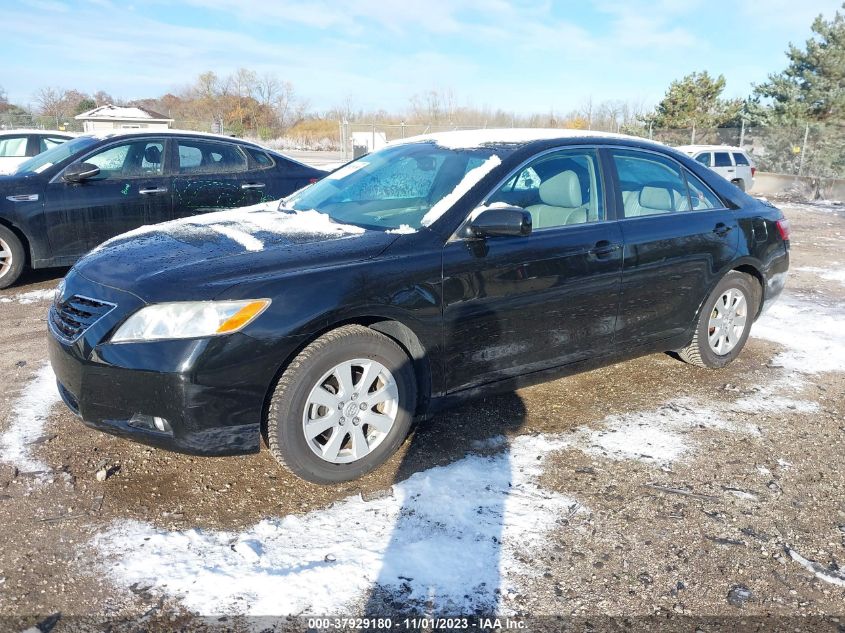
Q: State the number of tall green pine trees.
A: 2